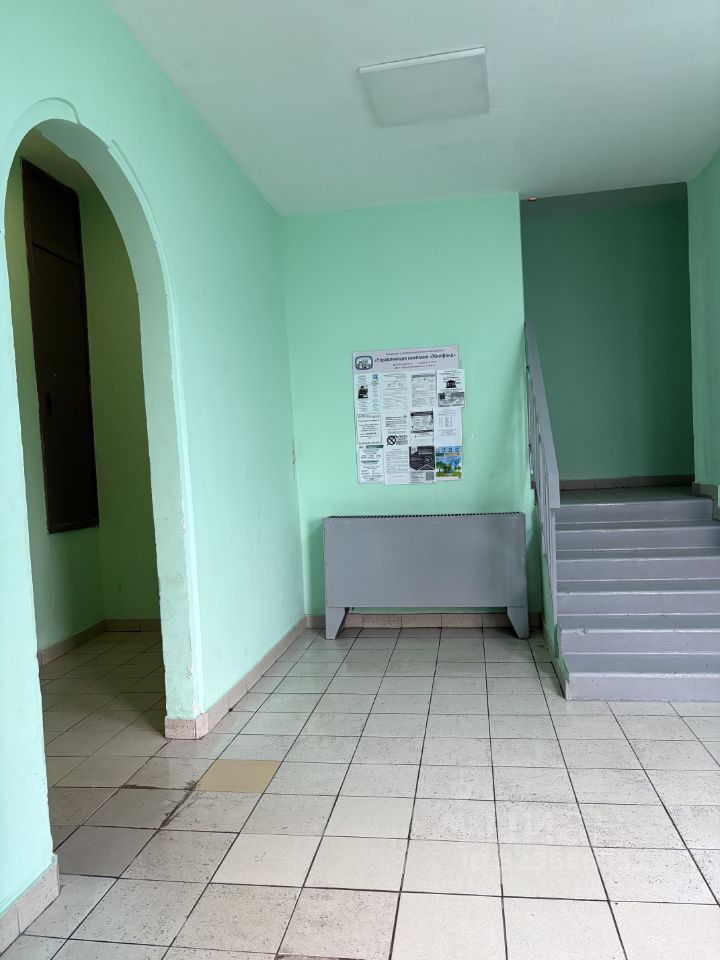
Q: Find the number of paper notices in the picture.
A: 12